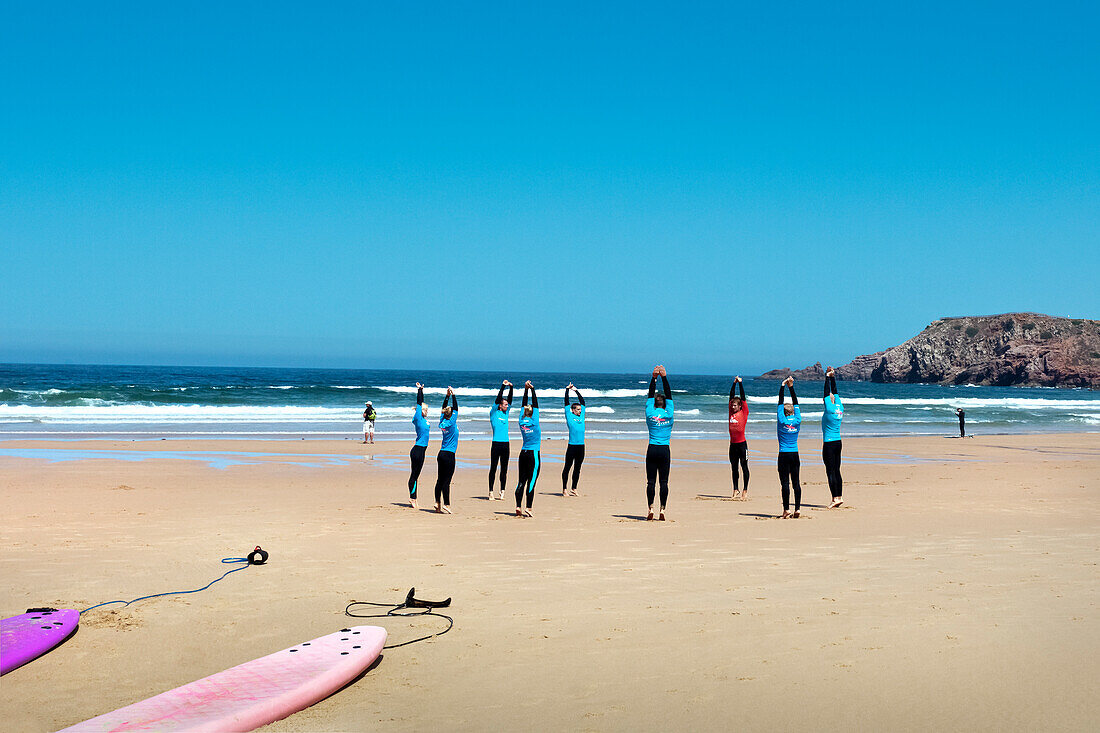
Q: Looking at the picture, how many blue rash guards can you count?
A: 8